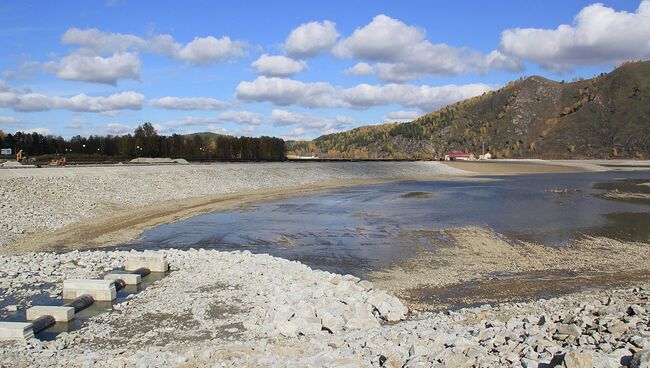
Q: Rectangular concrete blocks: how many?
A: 5